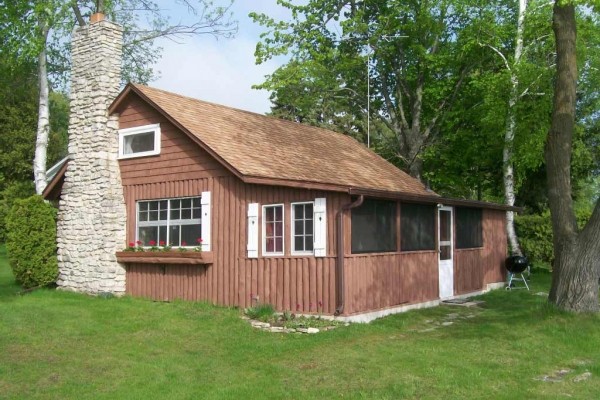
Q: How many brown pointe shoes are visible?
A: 0